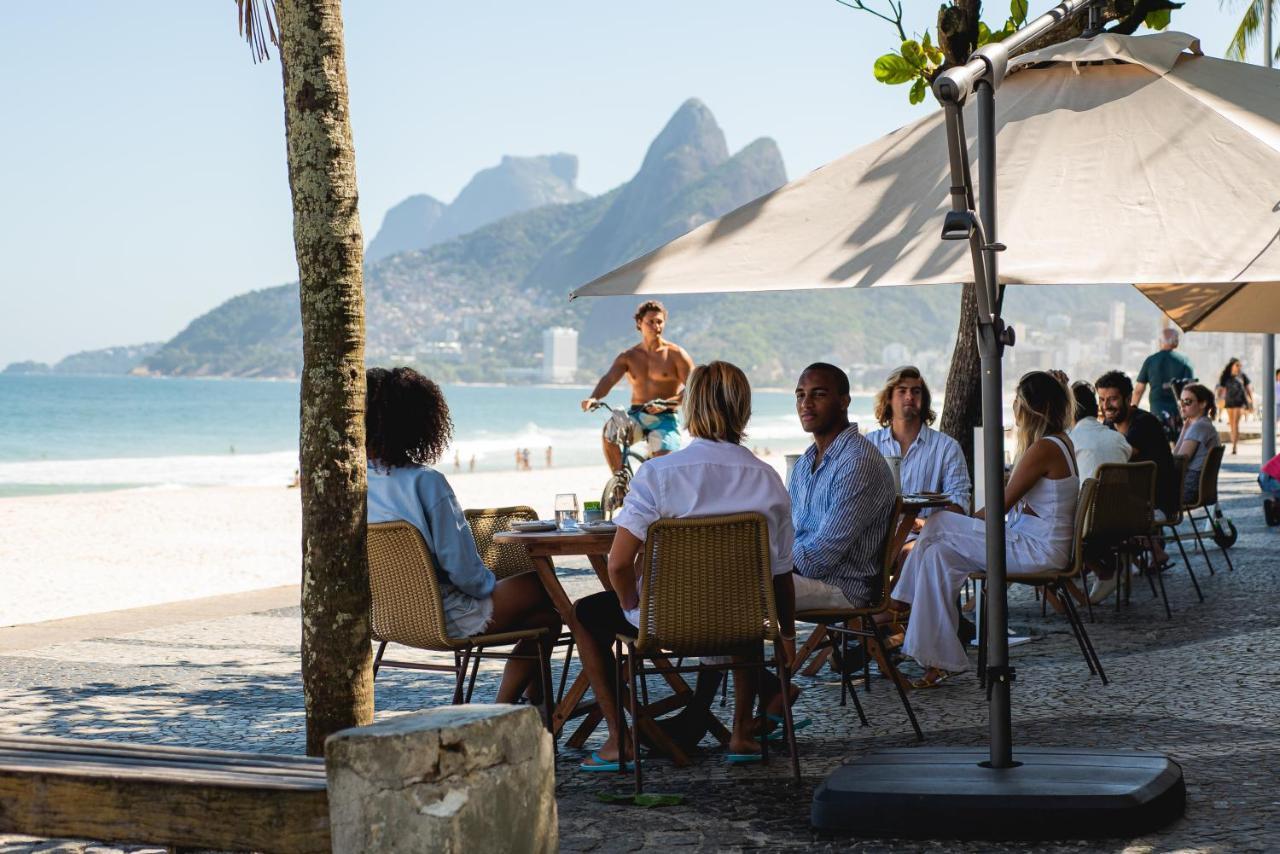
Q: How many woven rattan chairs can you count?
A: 8